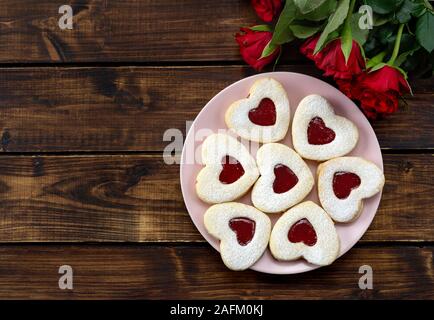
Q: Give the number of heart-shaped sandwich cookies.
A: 7